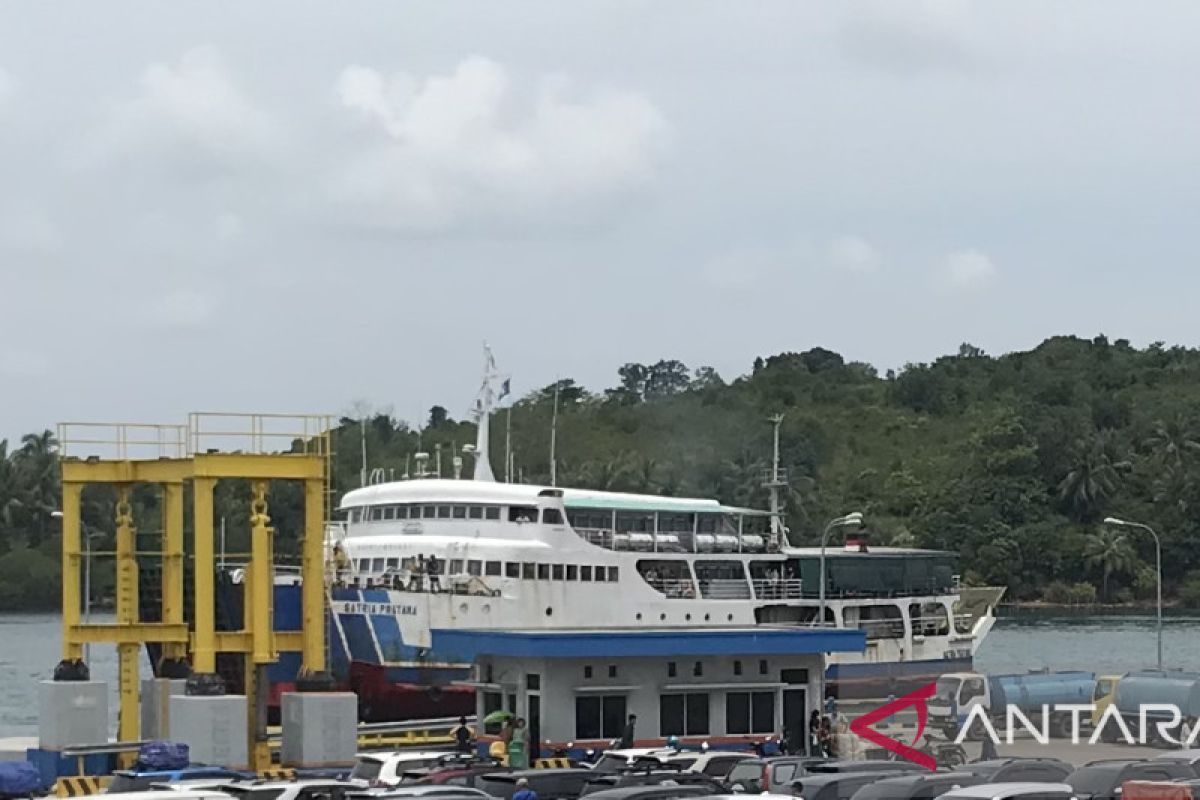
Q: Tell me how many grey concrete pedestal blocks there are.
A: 4